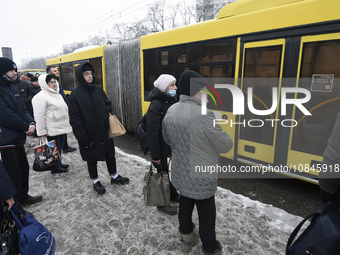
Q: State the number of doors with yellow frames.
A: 2